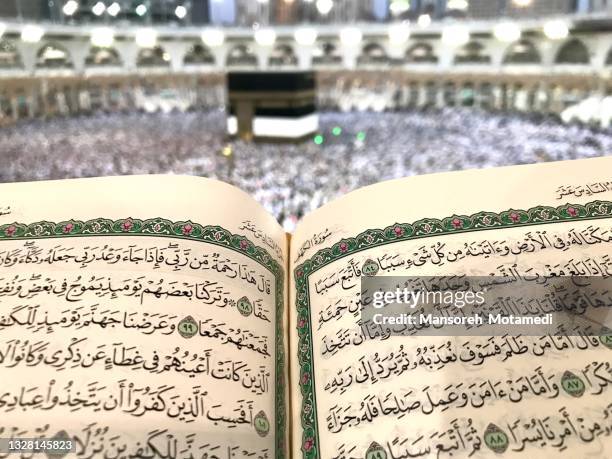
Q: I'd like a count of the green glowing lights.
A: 3